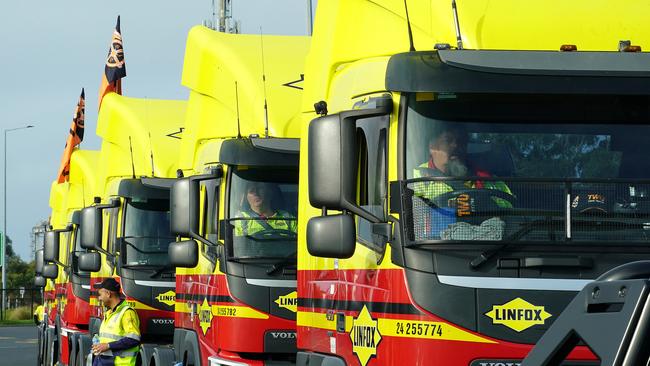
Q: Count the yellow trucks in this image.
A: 5